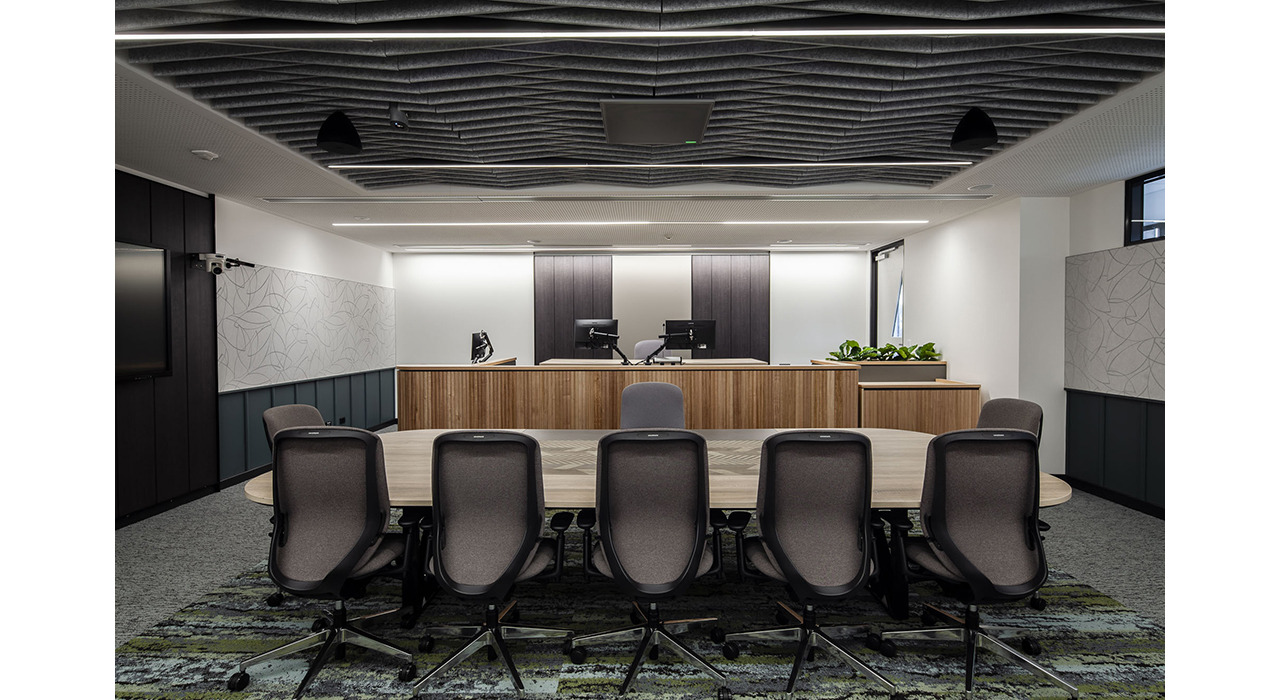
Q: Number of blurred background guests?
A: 0